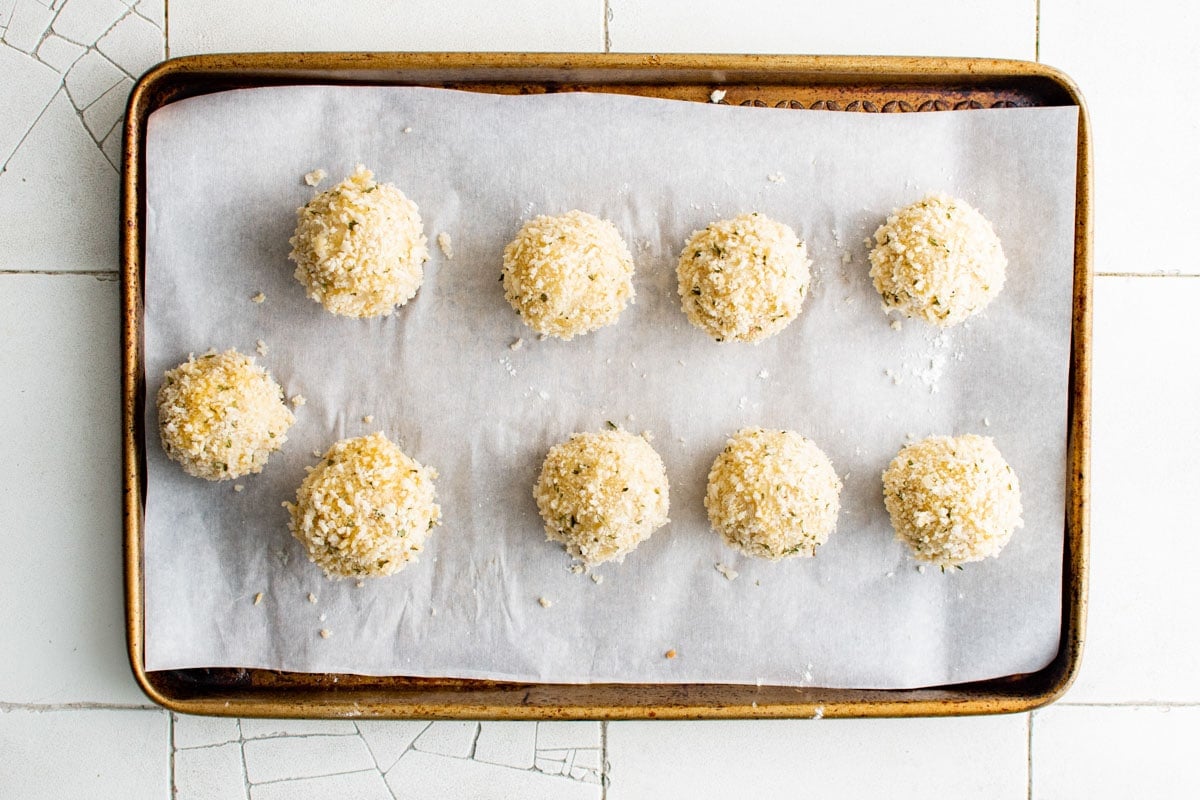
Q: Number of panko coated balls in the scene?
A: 9